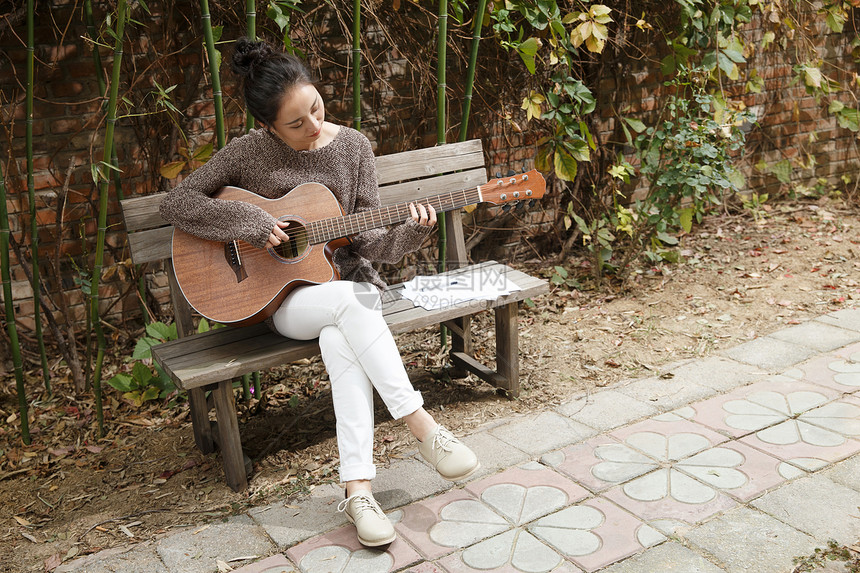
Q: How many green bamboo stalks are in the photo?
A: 9